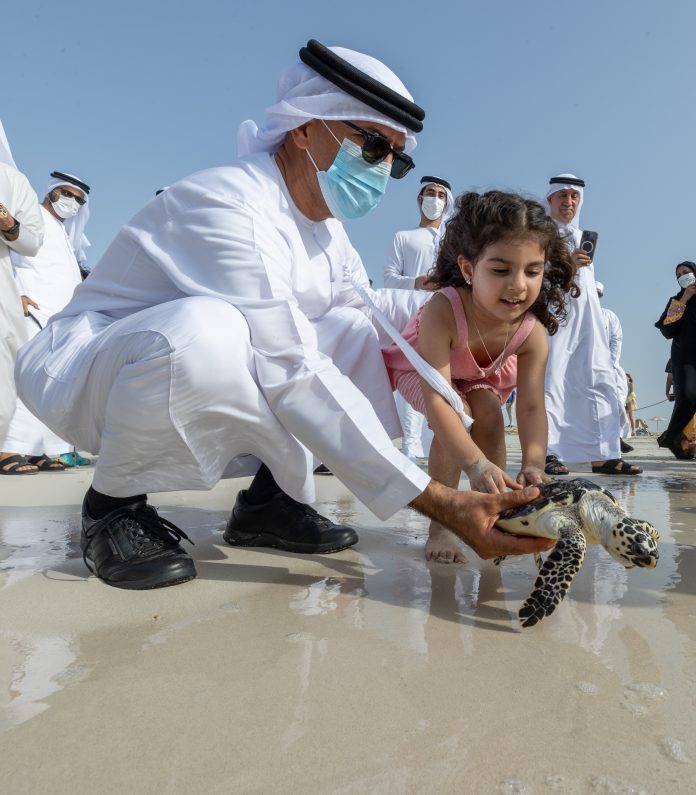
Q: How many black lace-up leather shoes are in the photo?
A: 2